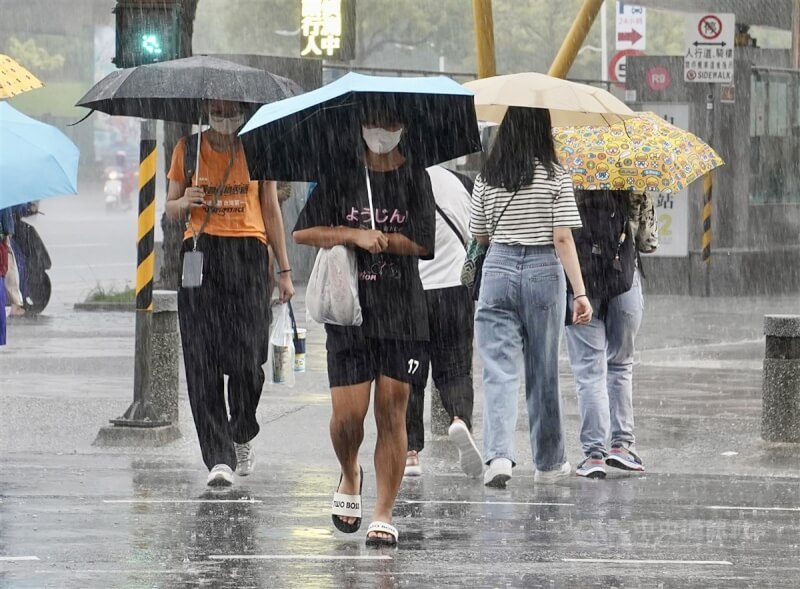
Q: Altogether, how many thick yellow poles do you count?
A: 2